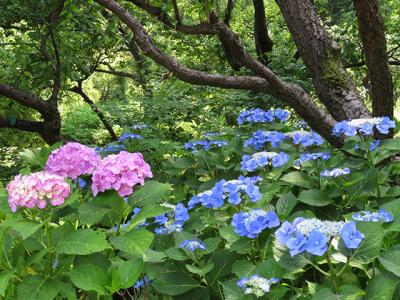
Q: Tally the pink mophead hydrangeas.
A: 3